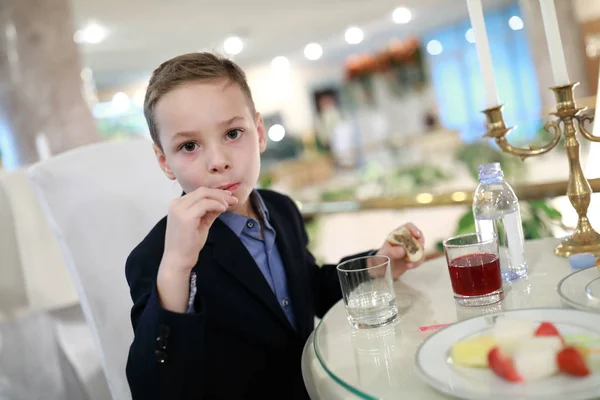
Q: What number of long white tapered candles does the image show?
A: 2